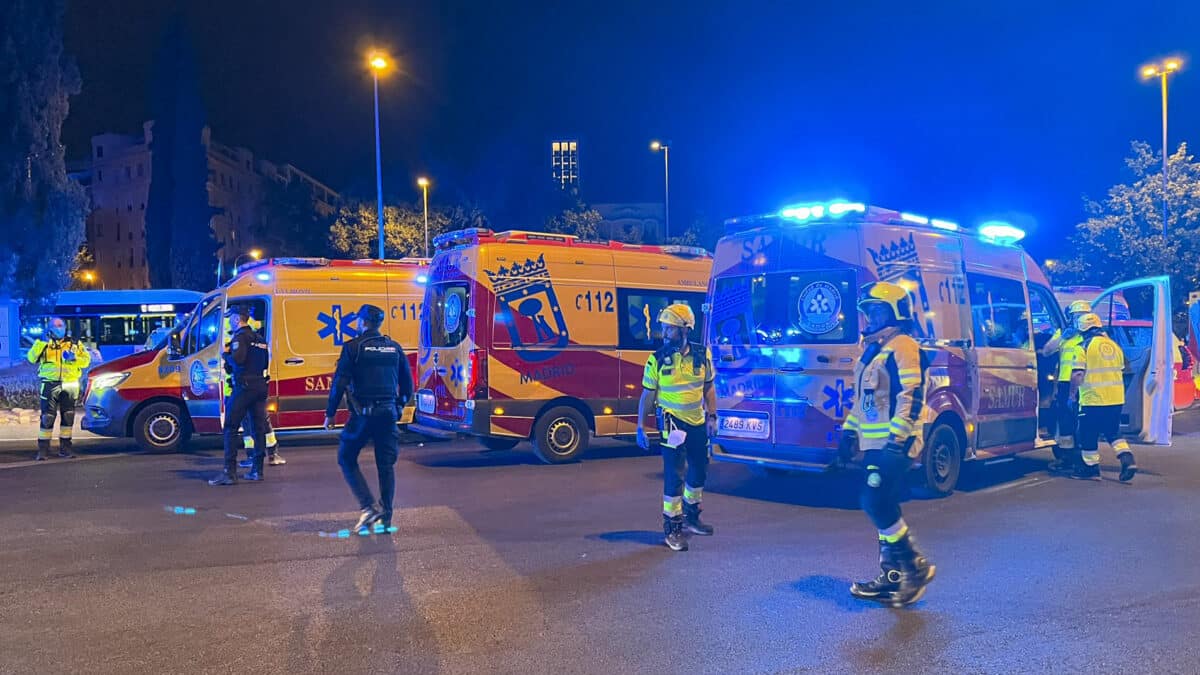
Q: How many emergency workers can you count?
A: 8